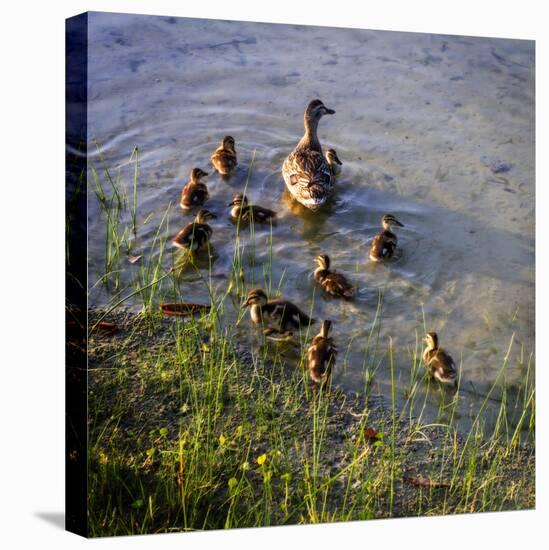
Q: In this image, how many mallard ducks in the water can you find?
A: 11